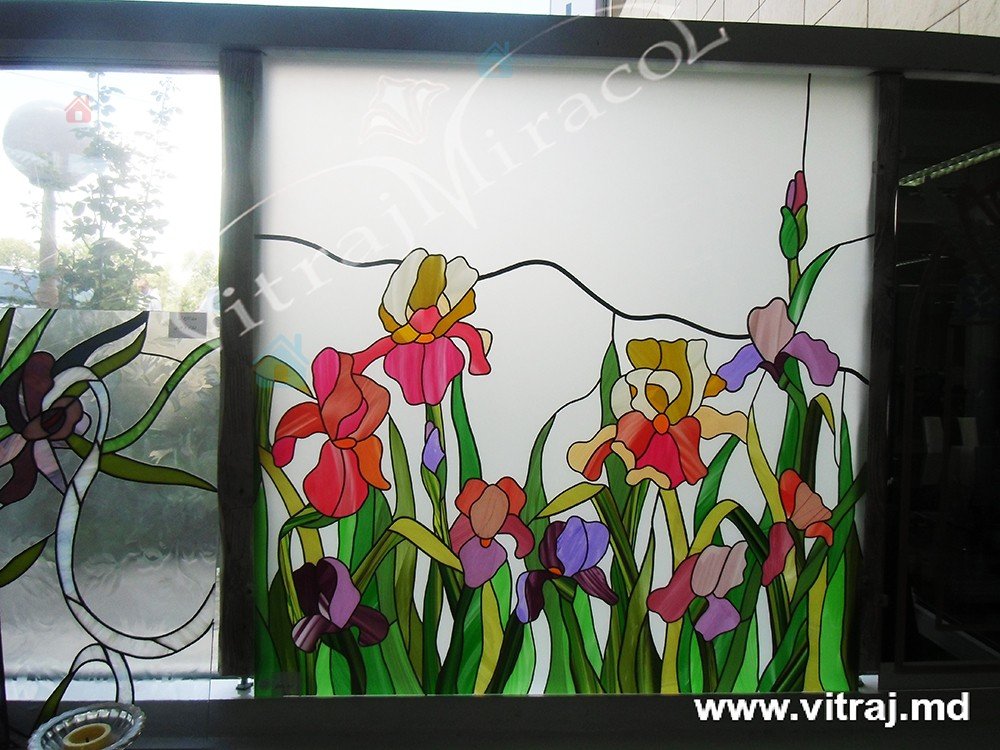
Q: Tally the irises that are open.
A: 9